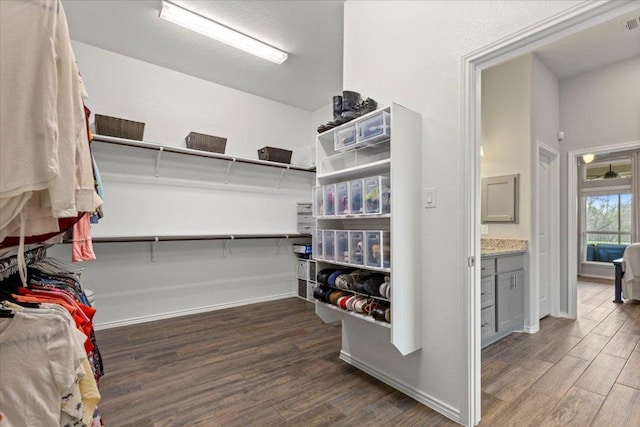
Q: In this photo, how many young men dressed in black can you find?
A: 0